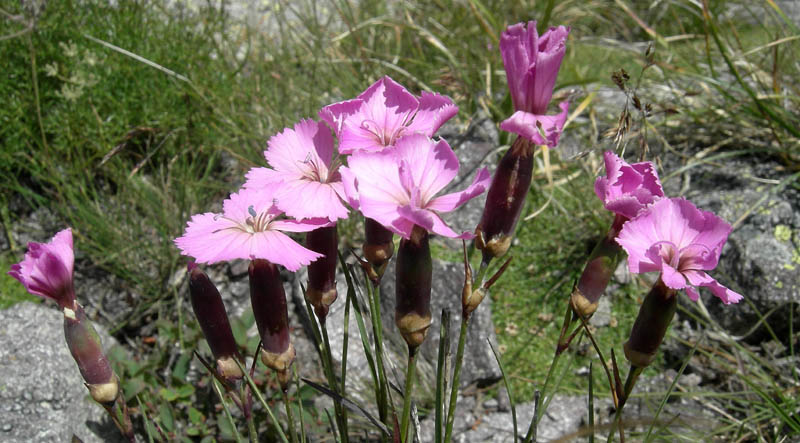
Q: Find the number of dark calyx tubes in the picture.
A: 9